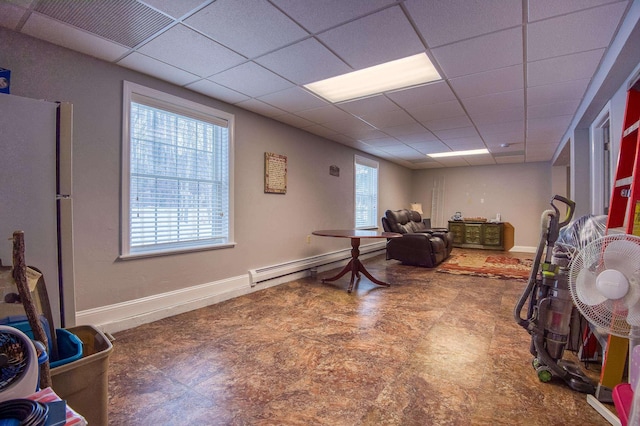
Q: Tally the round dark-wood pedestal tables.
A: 1